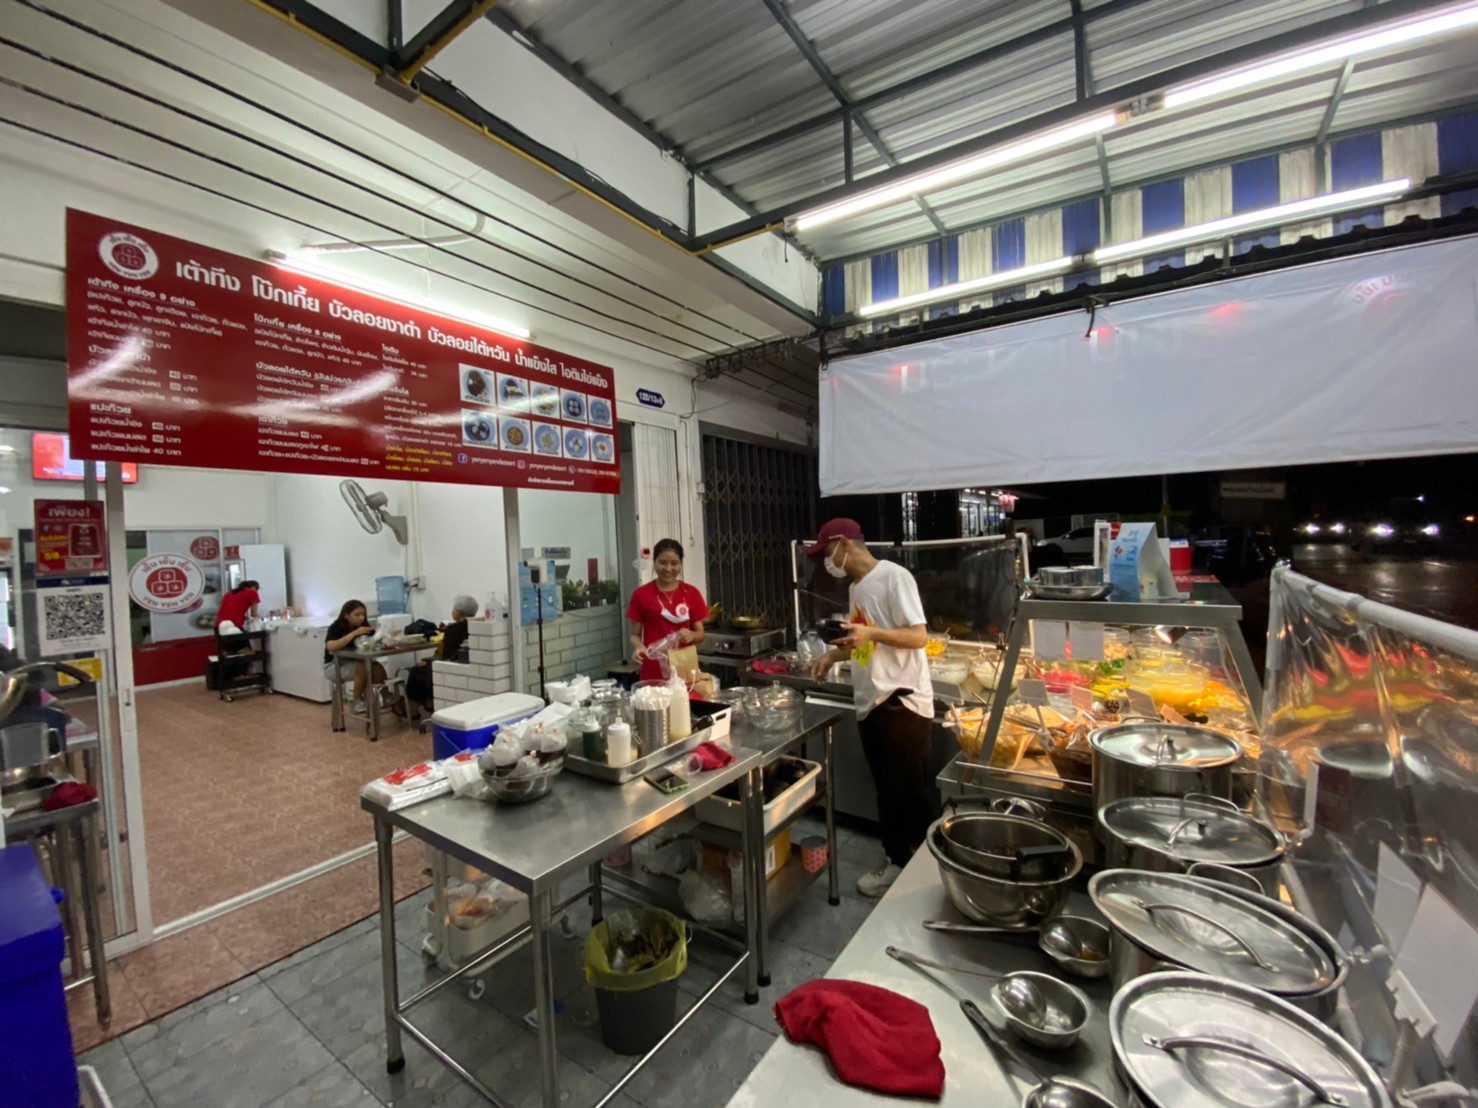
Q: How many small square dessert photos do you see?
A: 10